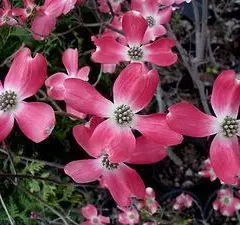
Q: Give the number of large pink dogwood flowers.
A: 5